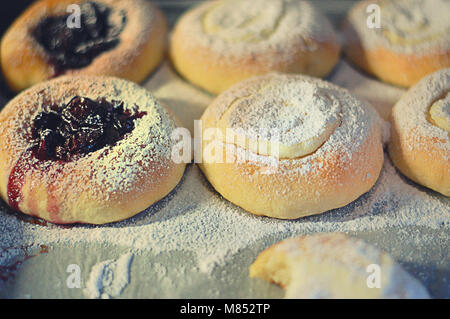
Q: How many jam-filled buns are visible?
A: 2